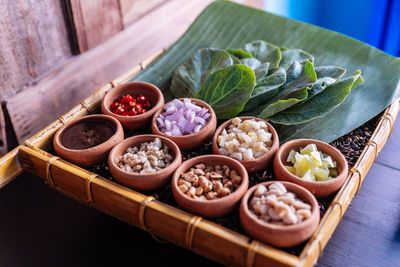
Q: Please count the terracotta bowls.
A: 8